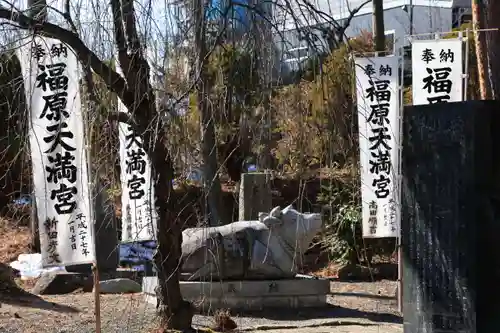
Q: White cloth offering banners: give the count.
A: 4